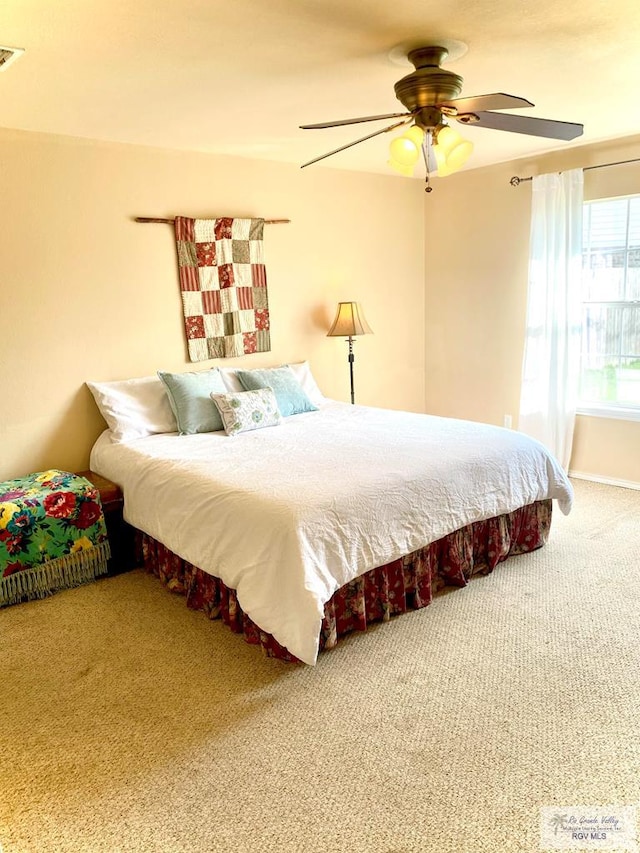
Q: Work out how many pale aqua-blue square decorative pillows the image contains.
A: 2